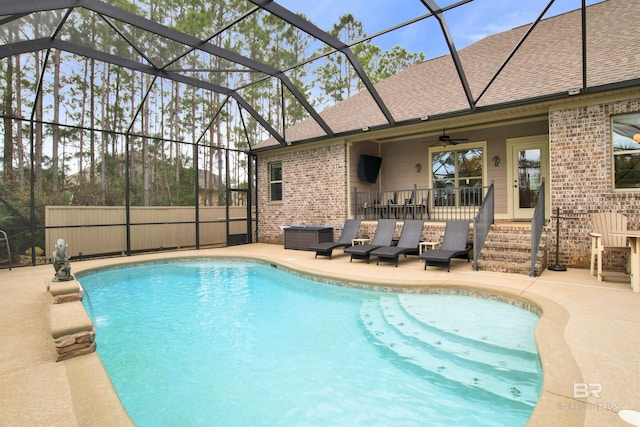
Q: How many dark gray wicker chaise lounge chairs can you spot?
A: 4